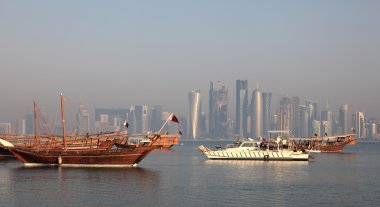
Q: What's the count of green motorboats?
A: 0